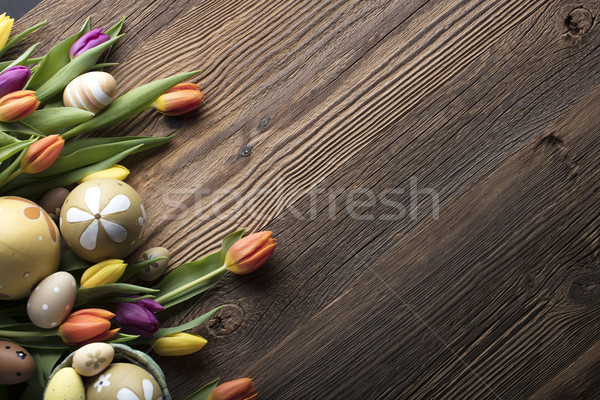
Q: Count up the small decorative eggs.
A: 7